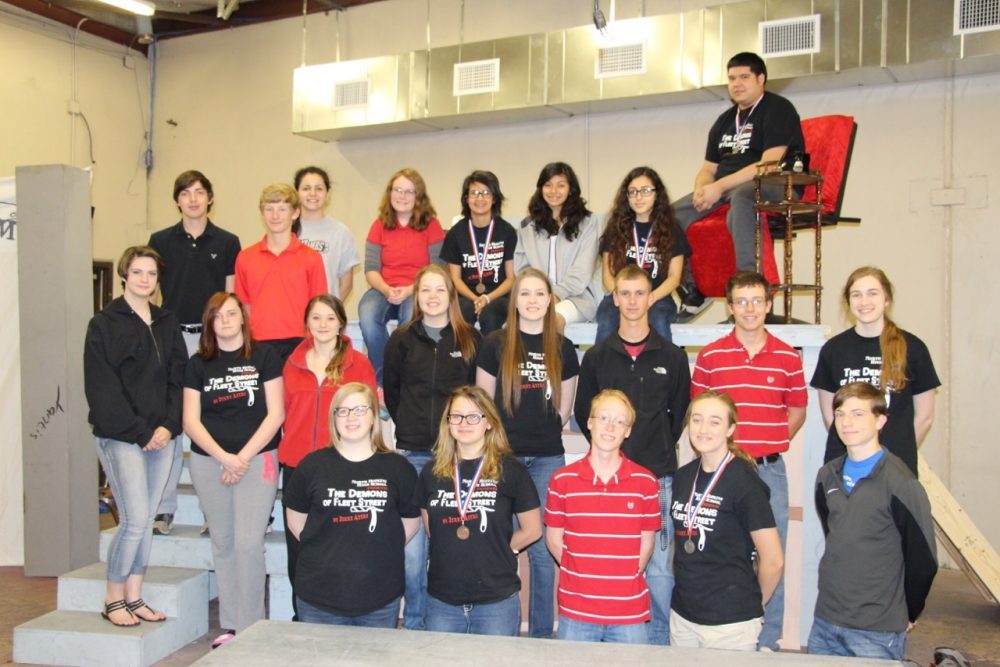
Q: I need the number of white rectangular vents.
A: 5